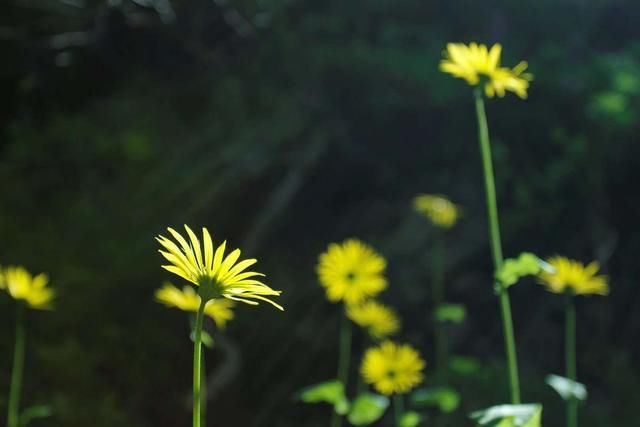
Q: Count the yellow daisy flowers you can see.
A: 9